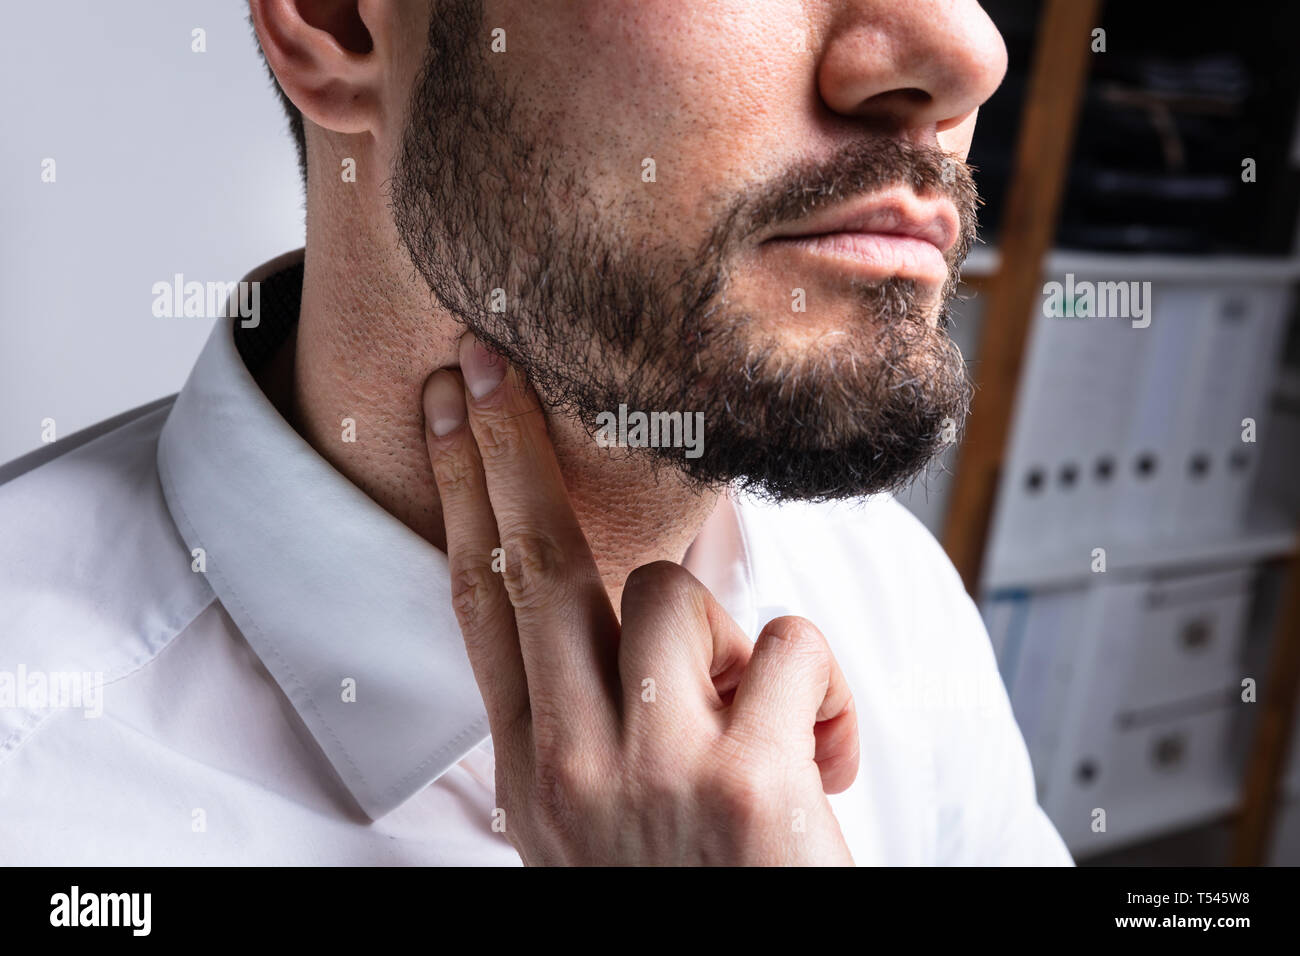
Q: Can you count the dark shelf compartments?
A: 1